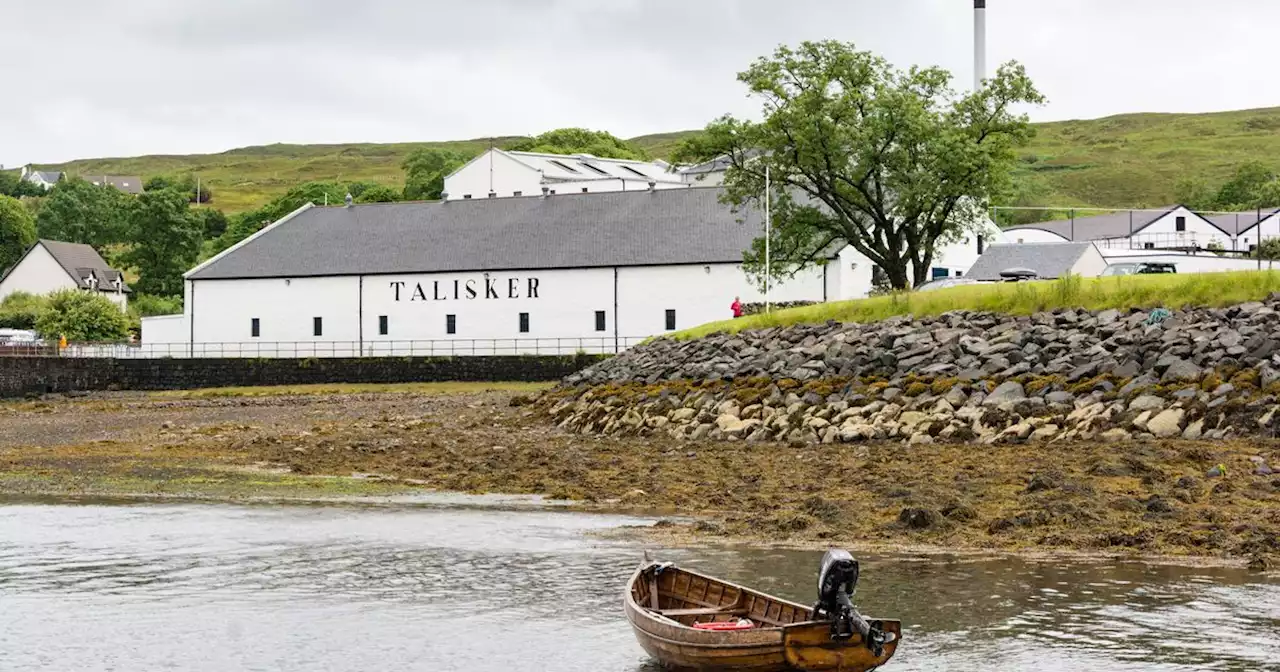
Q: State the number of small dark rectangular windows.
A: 7